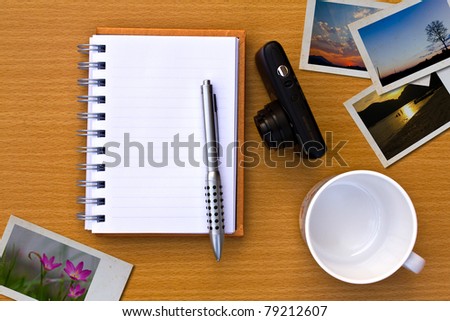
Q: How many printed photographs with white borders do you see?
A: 4